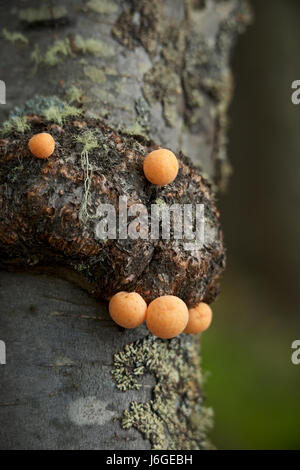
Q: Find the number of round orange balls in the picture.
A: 5